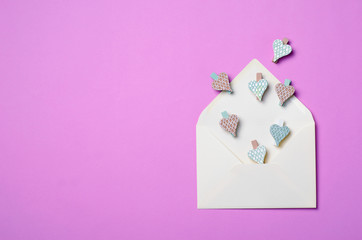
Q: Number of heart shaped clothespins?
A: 7